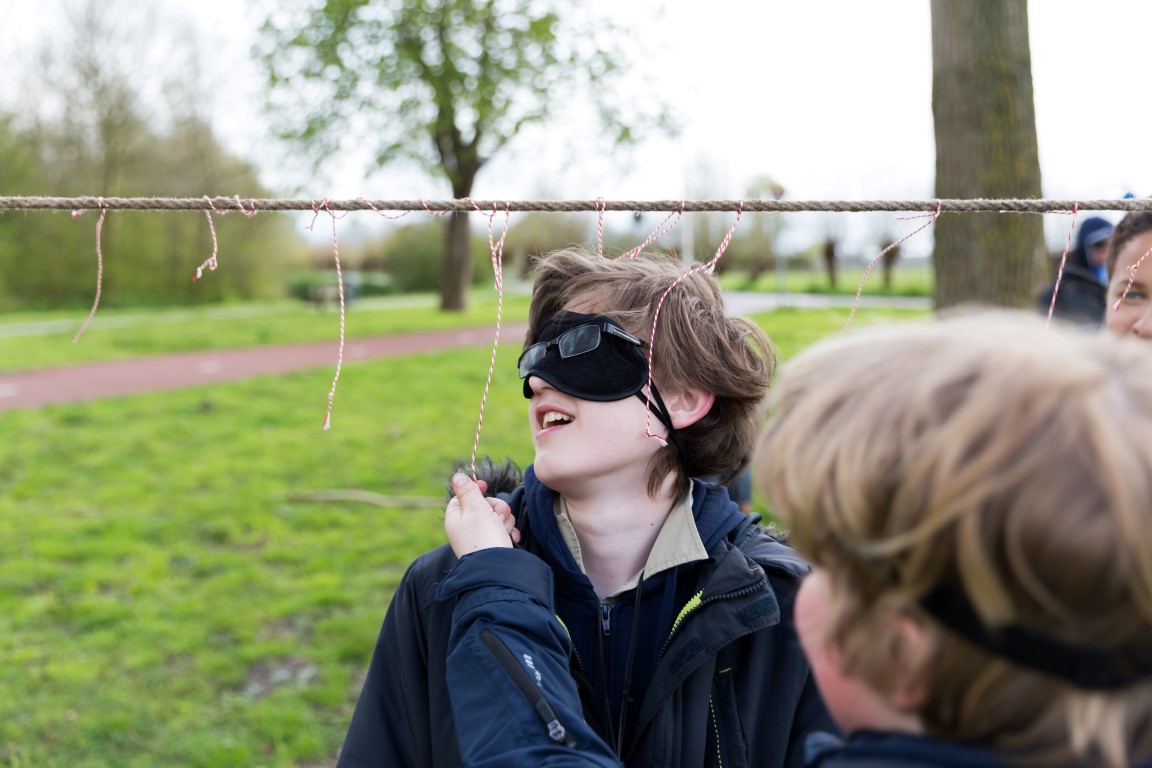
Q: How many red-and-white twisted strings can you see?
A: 10